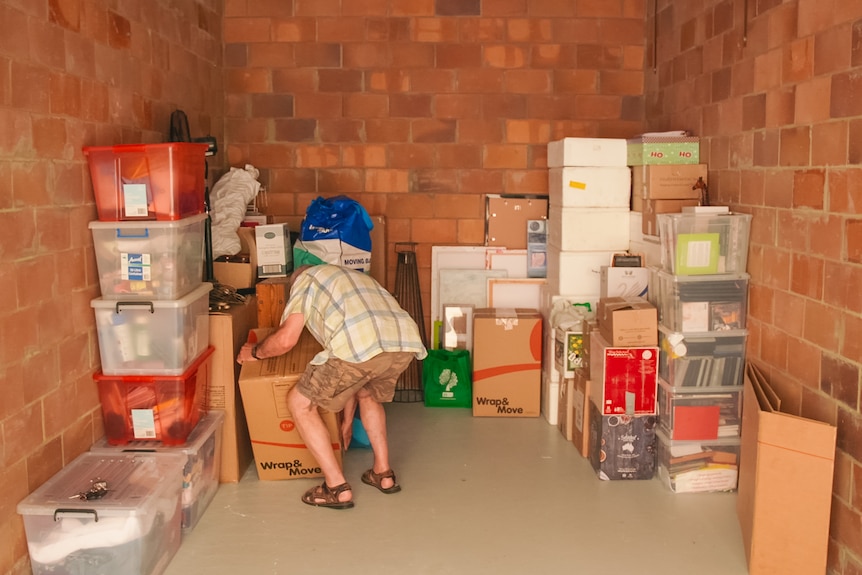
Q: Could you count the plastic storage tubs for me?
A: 11